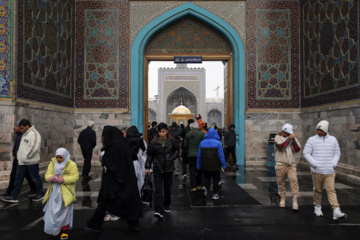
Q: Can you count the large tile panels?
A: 4